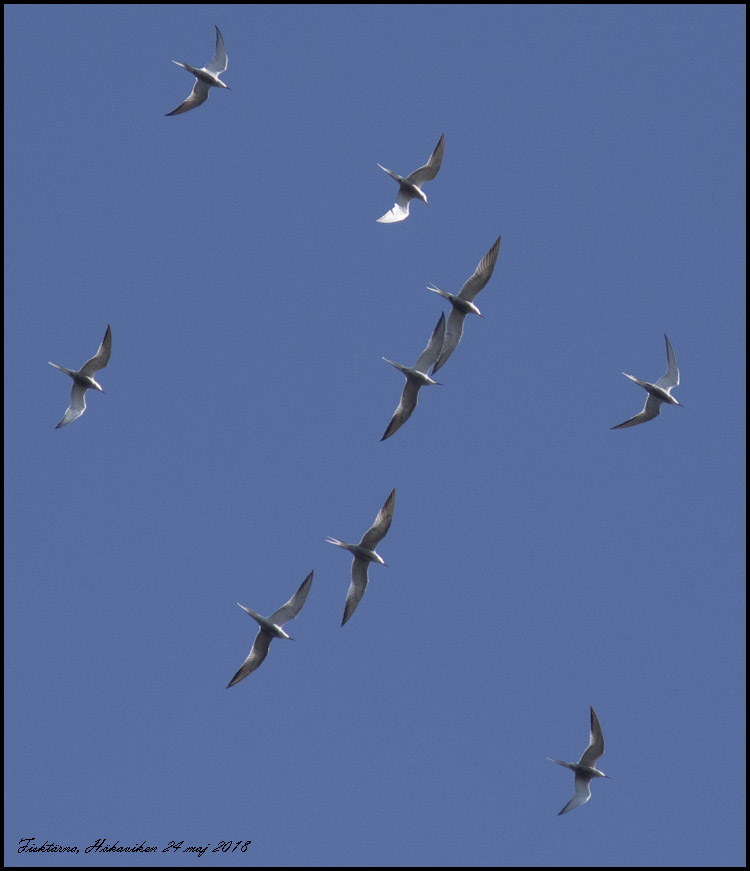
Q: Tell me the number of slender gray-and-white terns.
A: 9